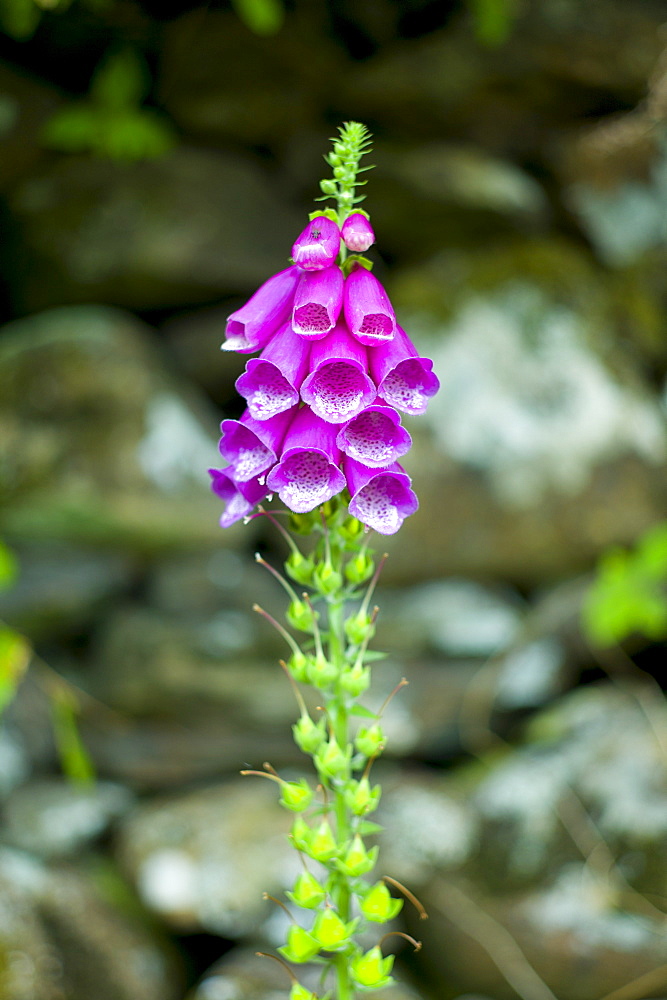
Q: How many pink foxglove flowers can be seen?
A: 13